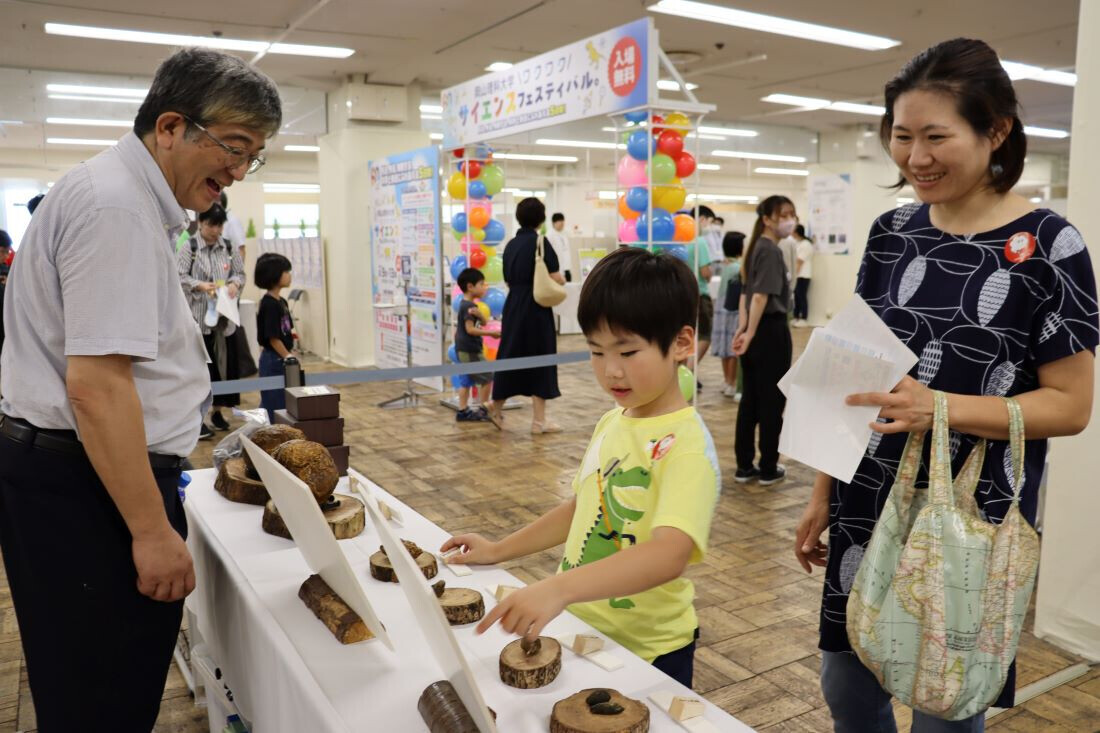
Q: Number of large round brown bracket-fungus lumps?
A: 2